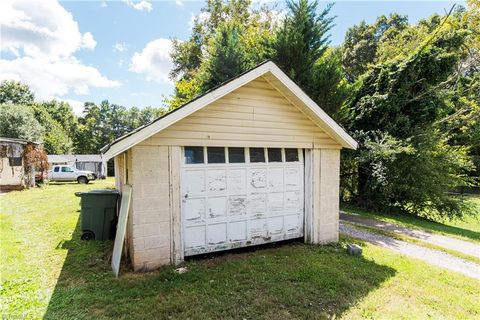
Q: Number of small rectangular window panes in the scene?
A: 6